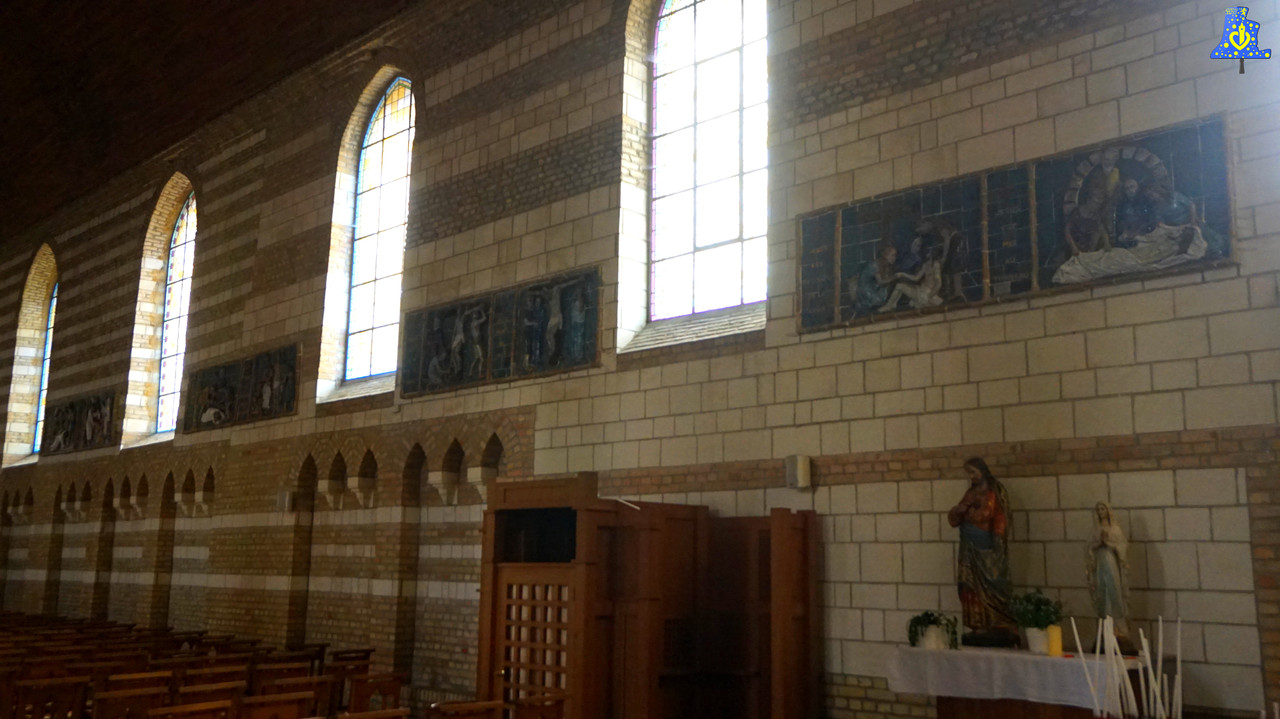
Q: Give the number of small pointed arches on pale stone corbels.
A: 12